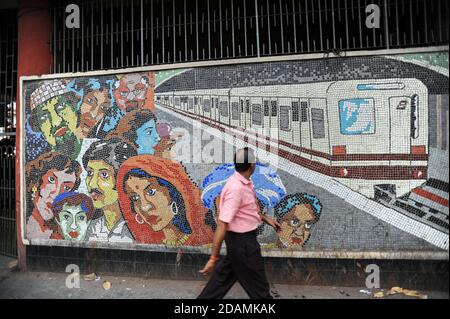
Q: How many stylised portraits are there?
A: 11